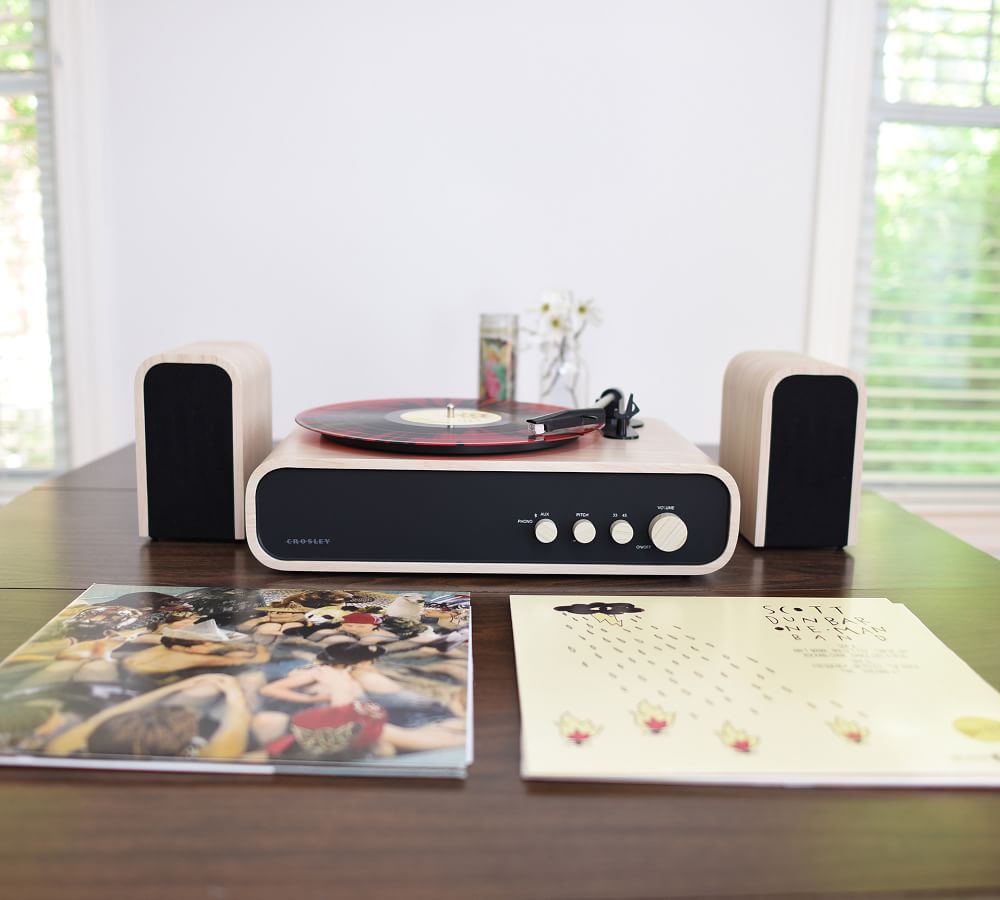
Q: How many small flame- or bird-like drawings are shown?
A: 4